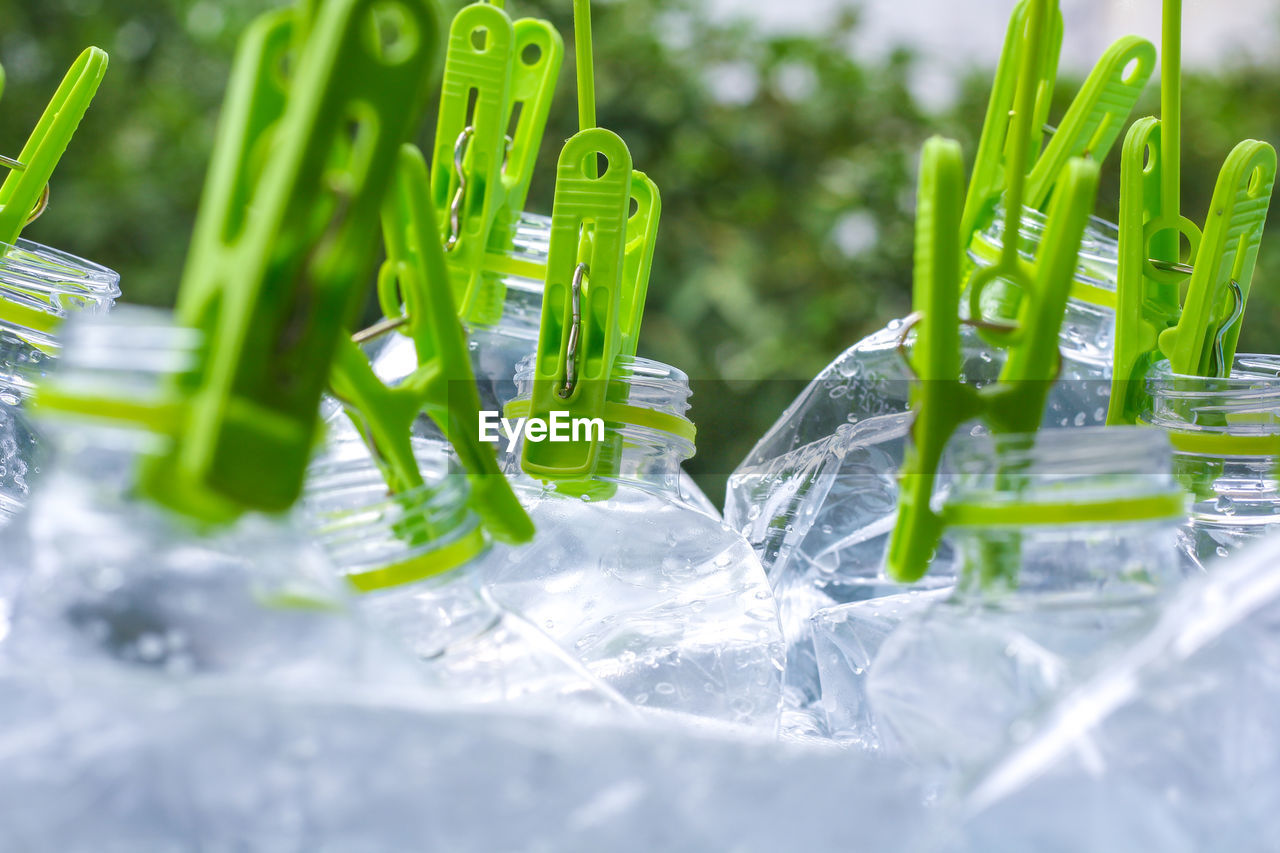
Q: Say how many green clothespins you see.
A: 8